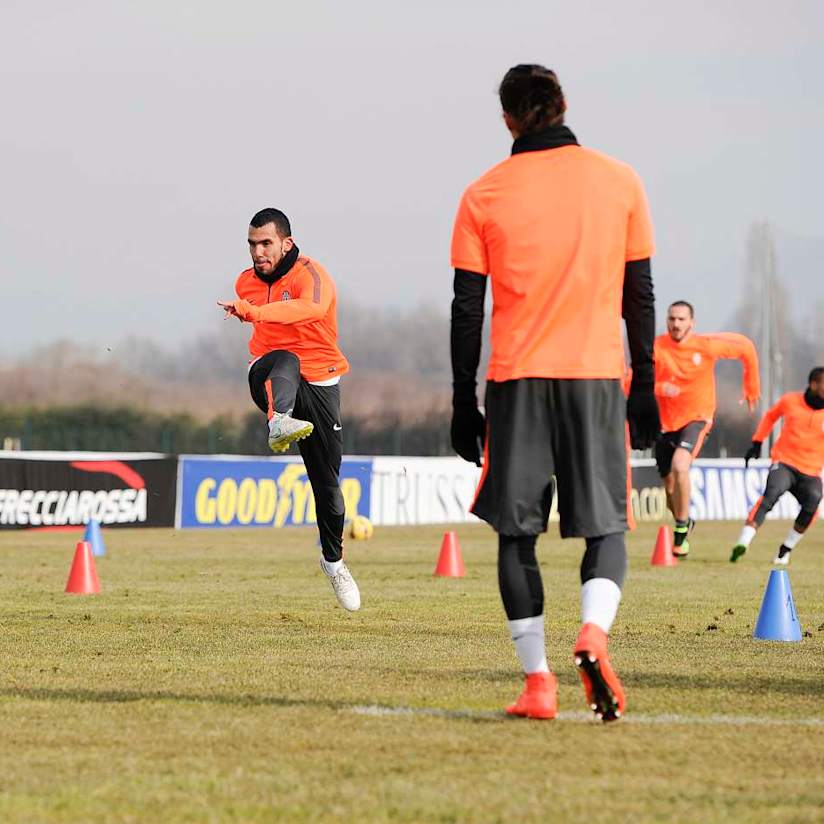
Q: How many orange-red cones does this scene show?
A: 3